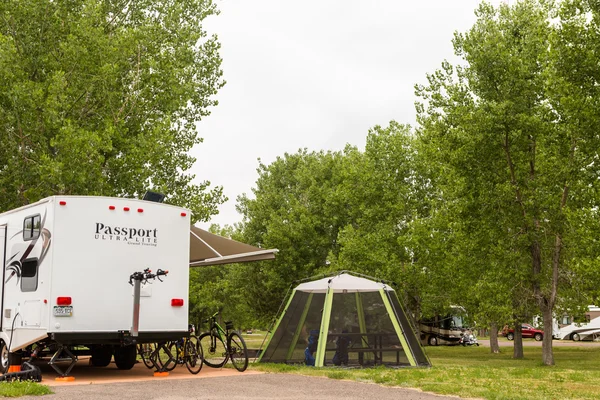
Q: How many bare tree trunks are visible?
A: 3